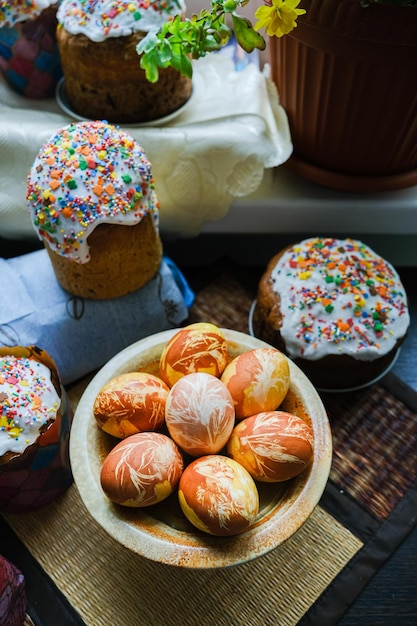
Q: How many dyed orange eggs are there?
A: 7